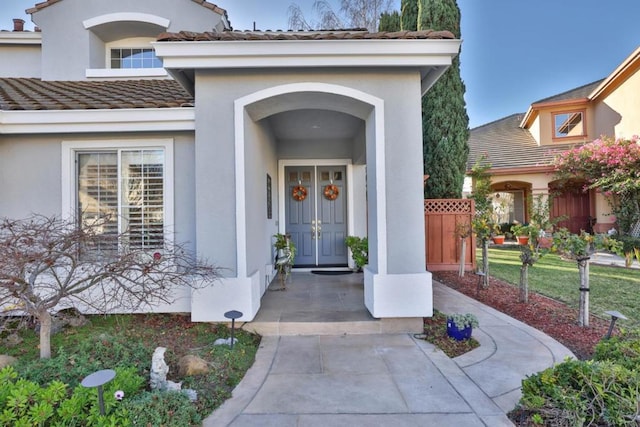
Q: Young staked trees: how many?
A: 4